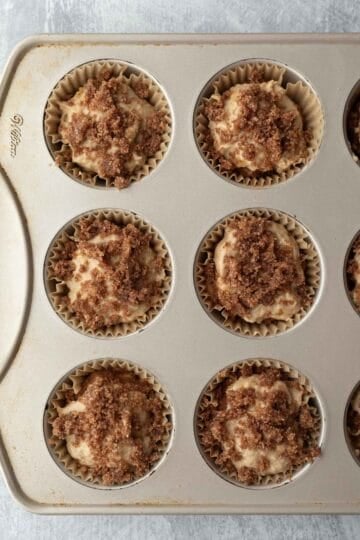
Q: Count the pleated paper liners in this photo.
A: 6